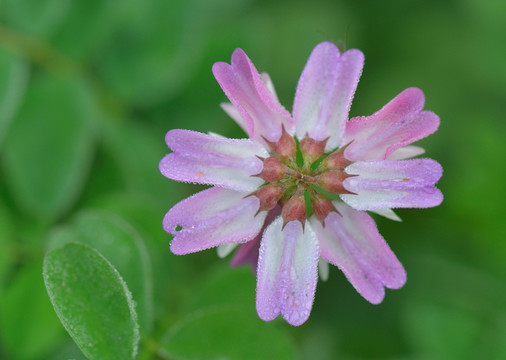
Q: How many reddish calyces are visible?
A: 8